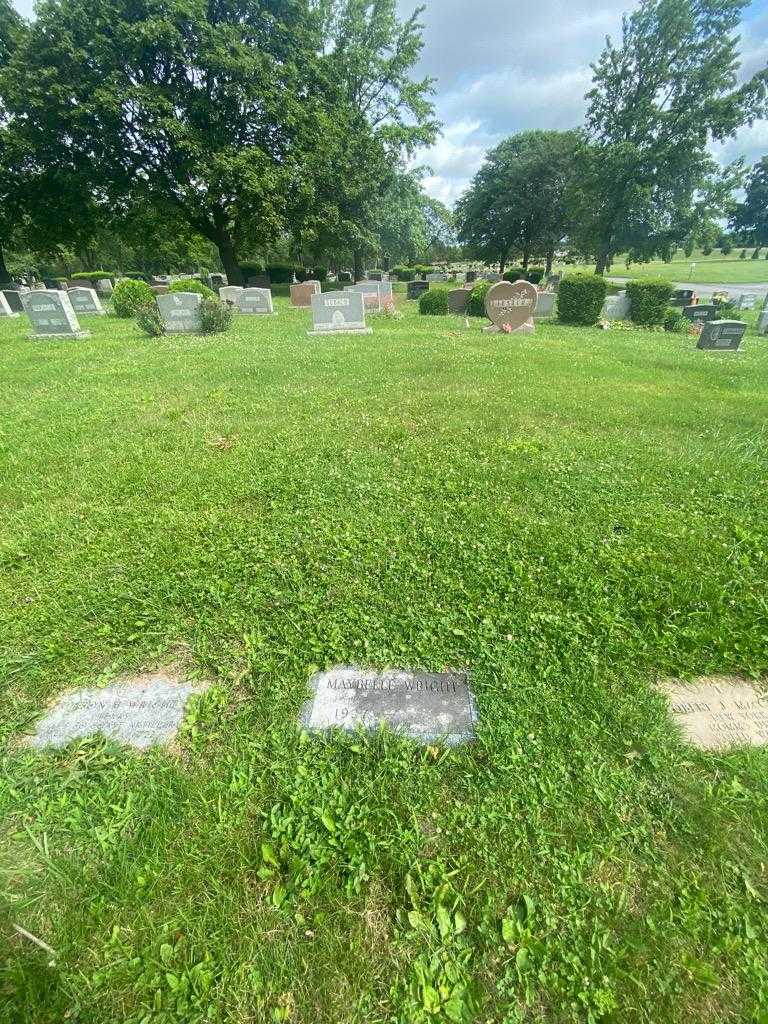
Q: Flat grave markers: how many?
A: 3